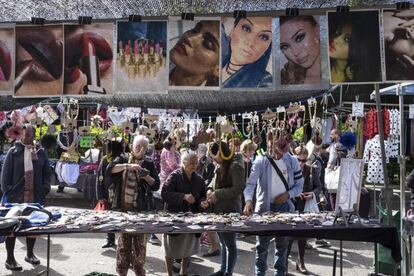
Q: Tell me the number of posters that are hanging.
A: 9